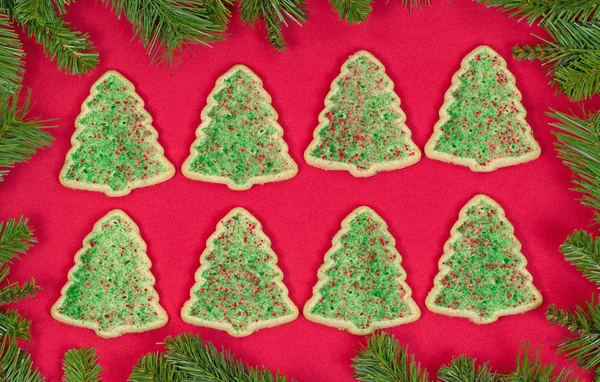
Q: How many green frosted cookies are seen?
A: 8